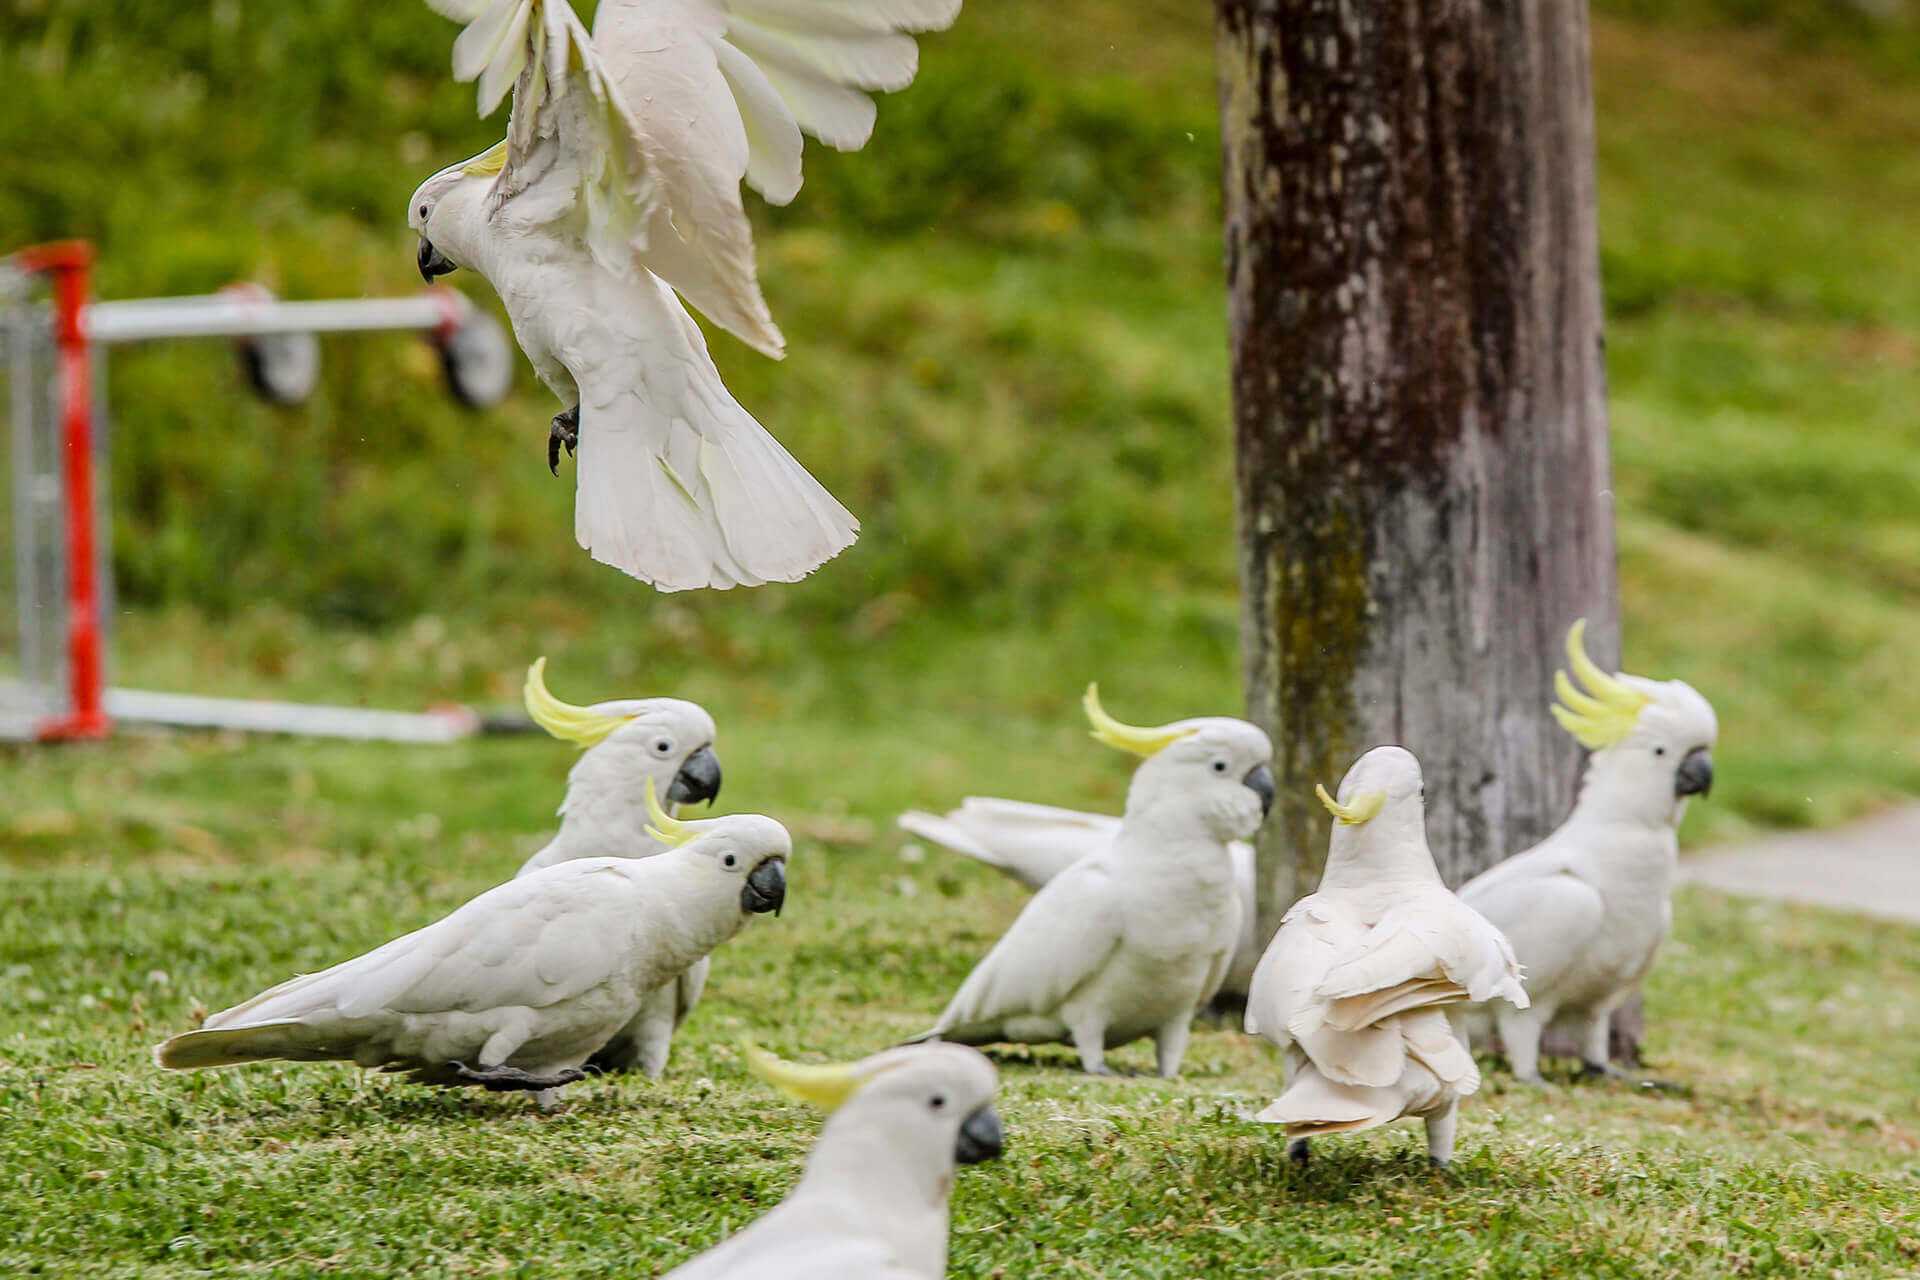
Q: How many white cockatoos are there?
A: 8